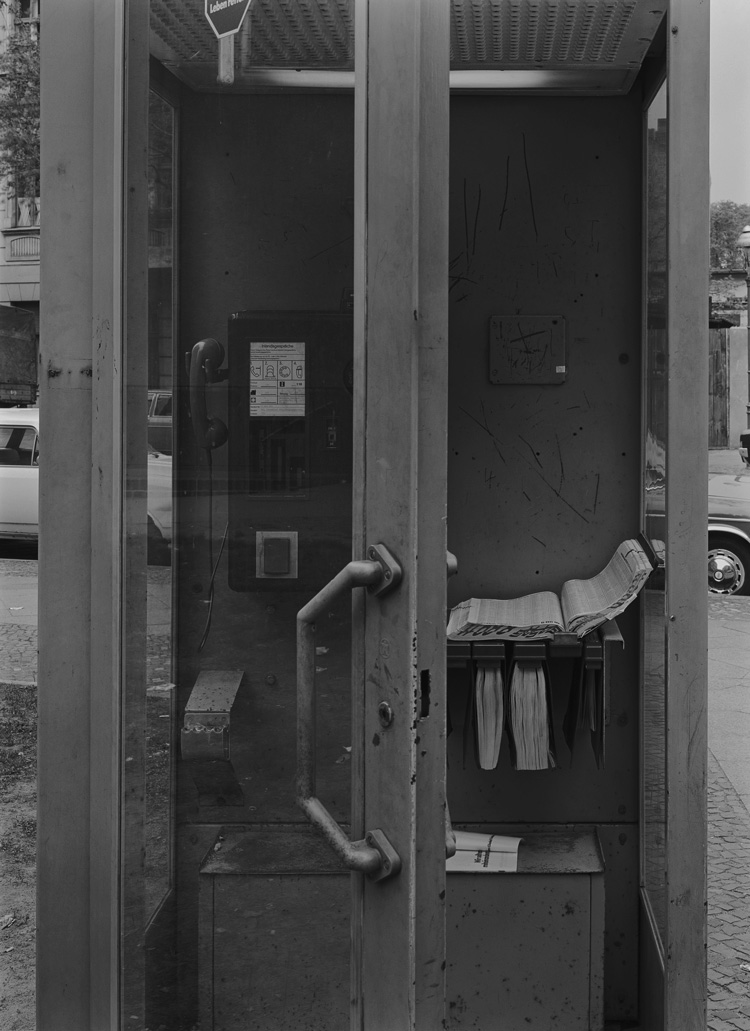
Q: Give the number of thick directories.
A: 3